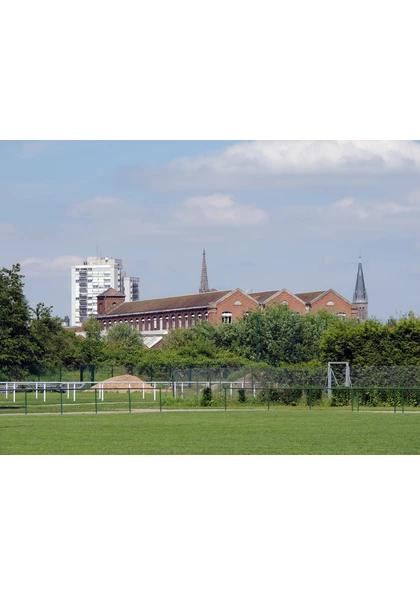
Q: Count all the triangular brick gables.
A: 3